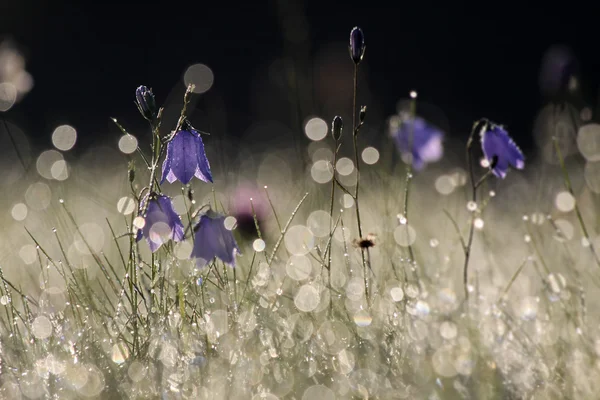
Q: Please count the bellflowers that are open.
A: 5